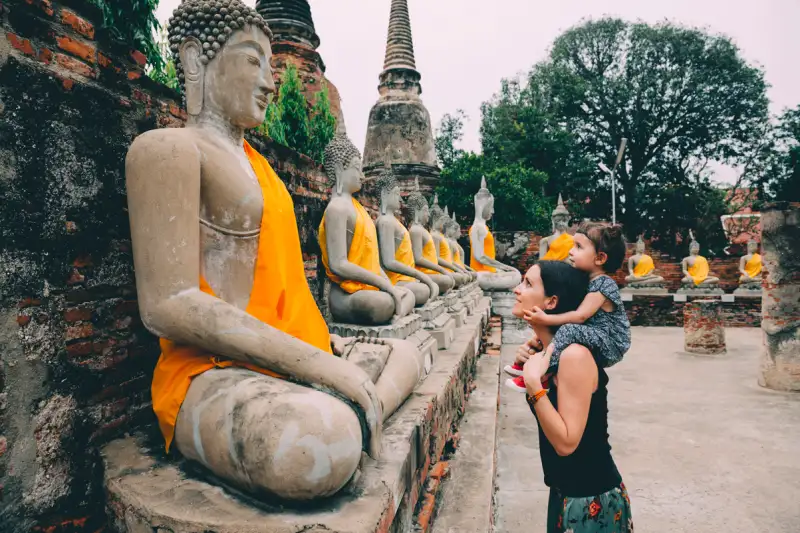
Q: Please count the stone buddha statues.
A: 12